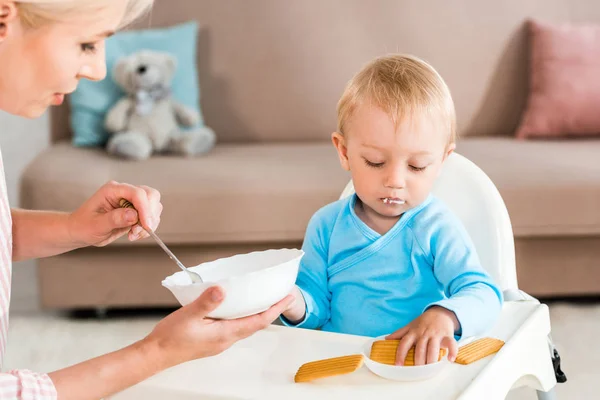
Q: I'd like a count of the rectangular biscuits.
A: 3